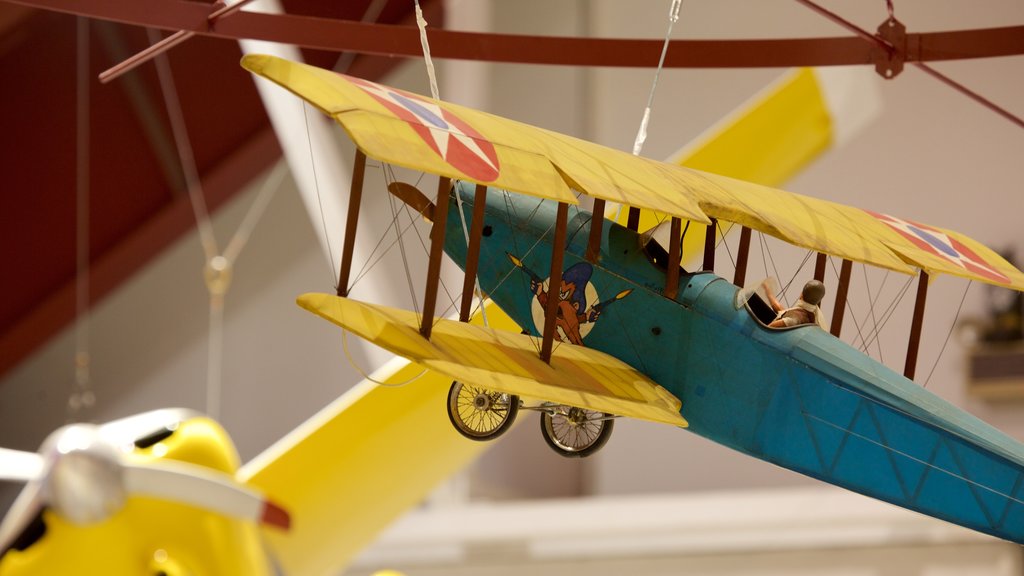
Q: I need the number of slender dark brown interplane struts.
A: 12